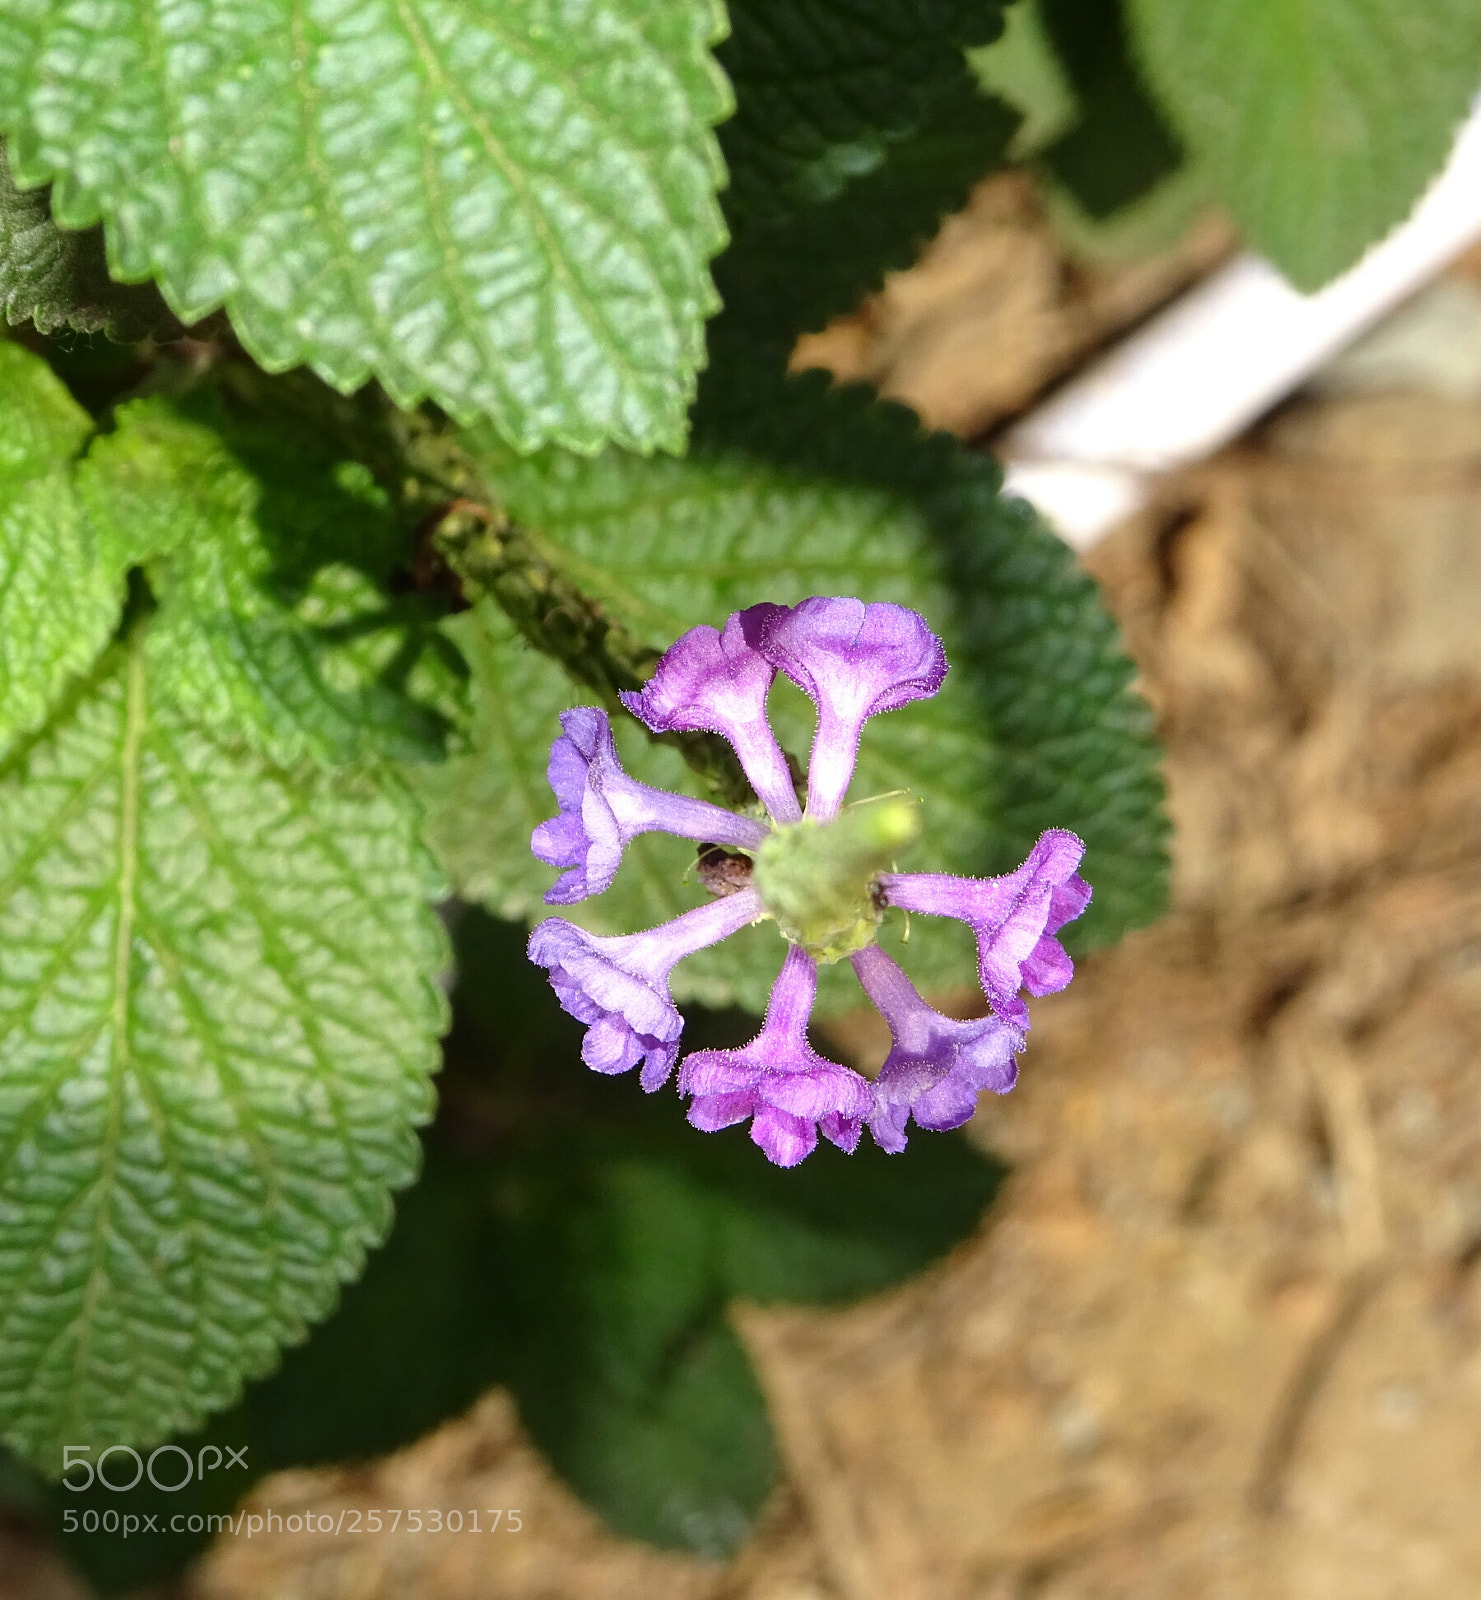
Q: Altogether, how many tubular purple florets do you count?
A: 7